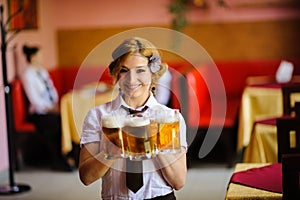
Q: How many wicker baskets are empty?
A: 0